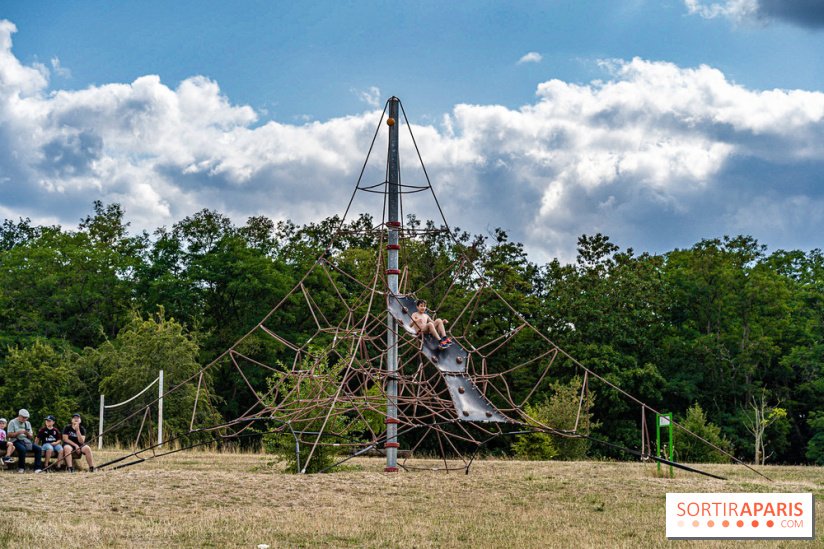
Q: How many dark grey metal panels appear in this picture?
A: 3